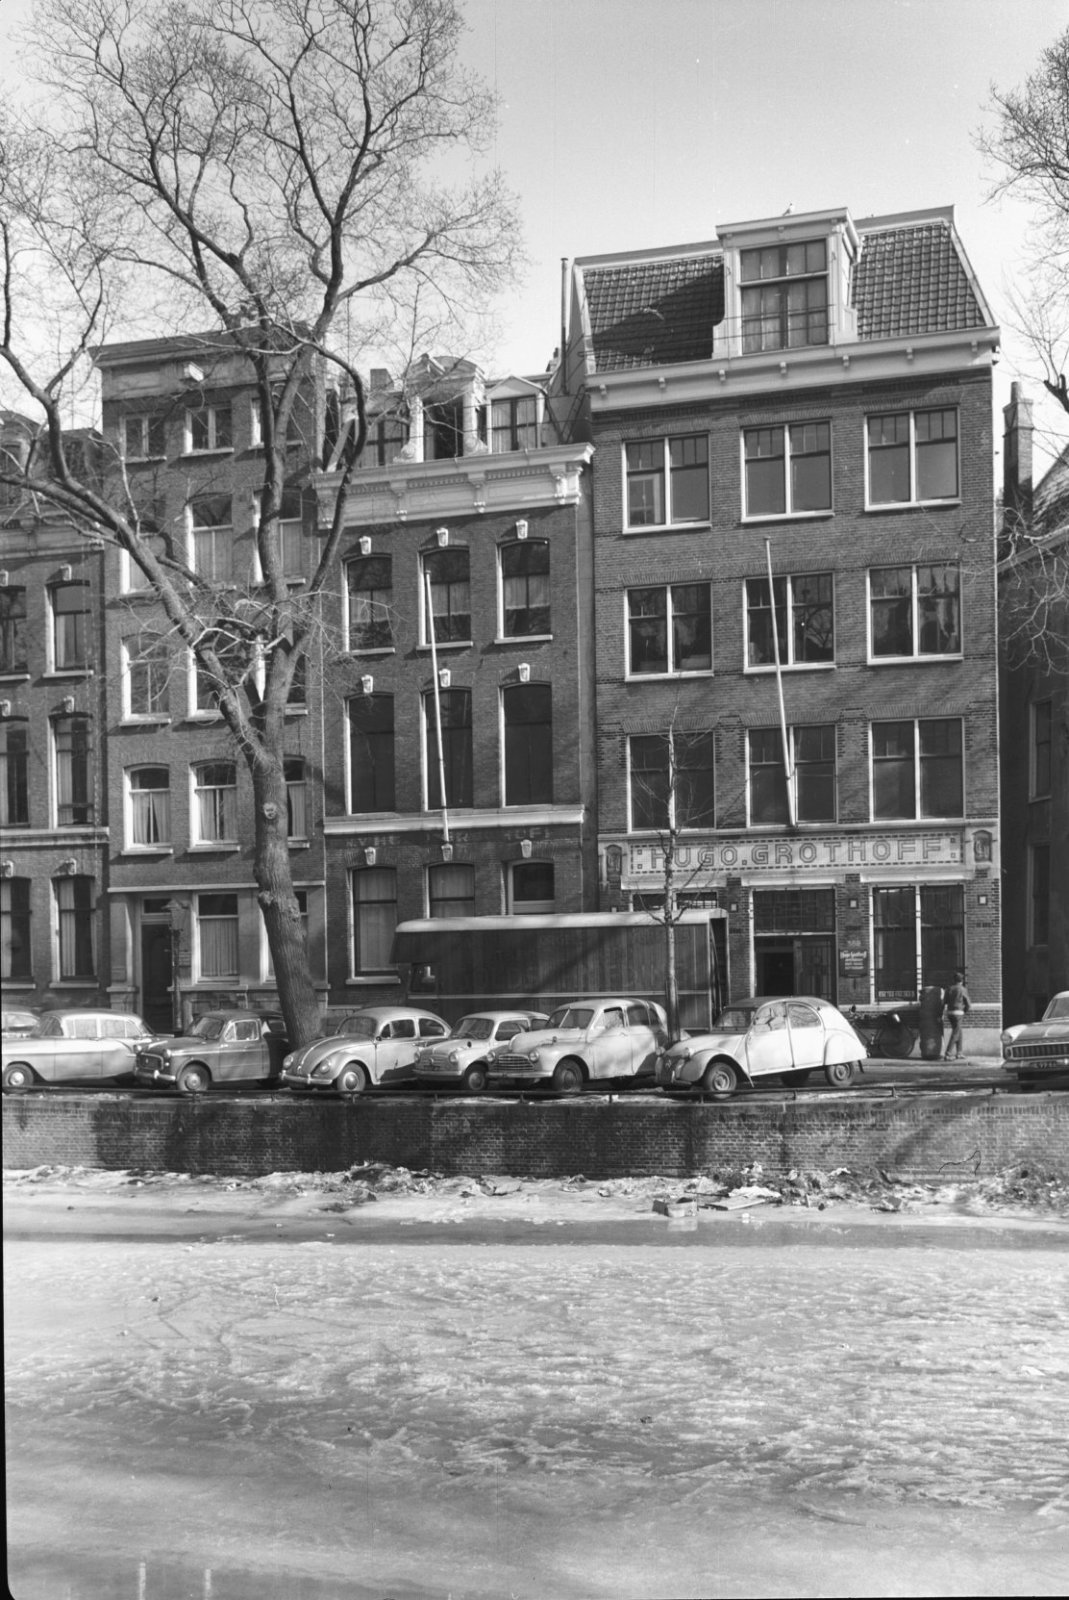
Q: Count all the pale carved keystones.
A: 15